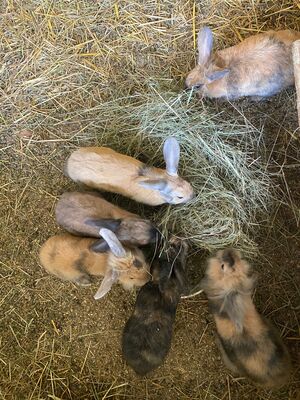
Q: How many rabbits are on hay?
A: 6